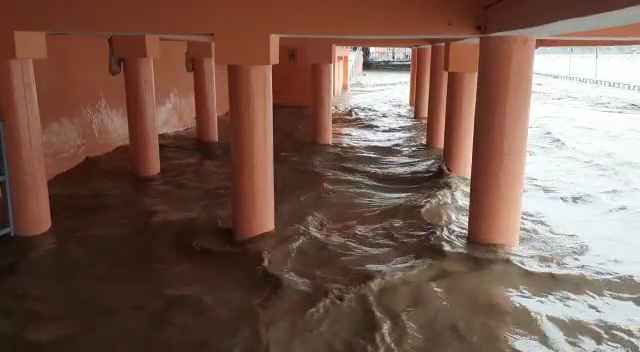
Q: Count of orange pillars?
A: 10